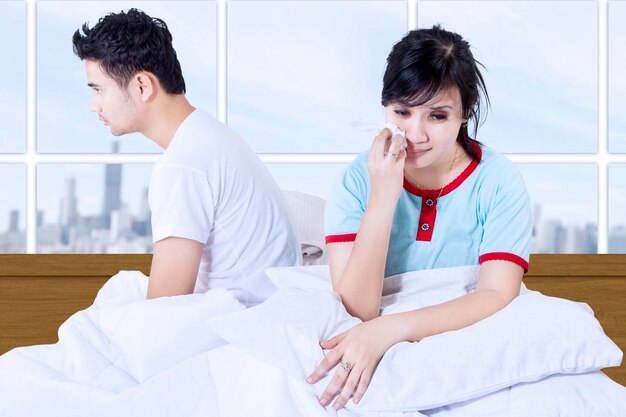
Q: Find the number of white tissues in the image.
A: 1